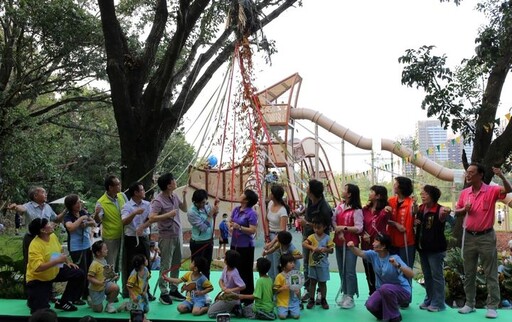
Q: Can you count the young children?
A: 8